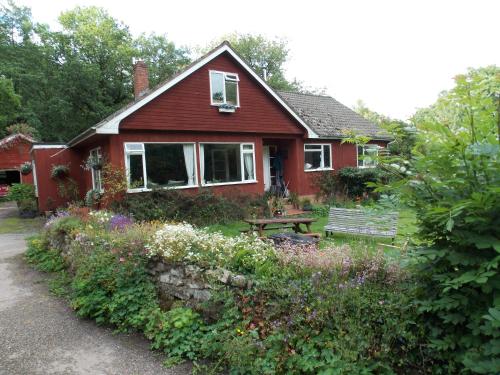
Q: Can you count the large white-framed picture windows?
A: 2